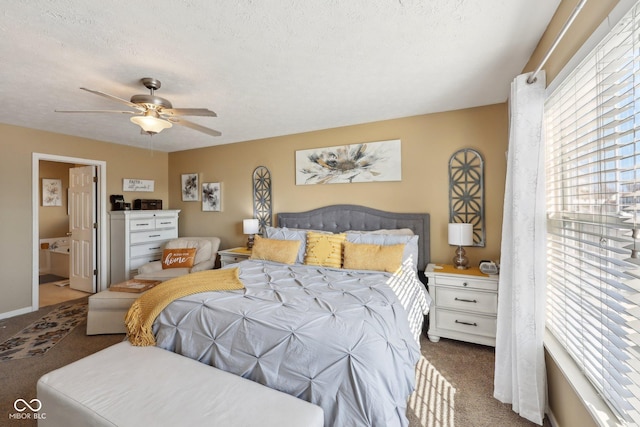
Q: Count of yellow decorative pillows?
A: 3